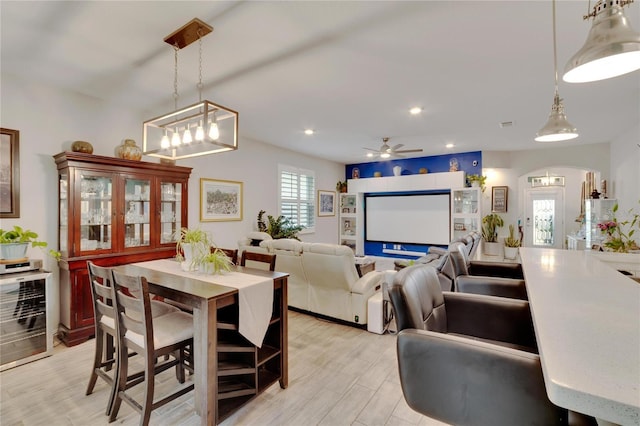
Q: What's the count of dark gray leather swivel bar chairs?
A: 2